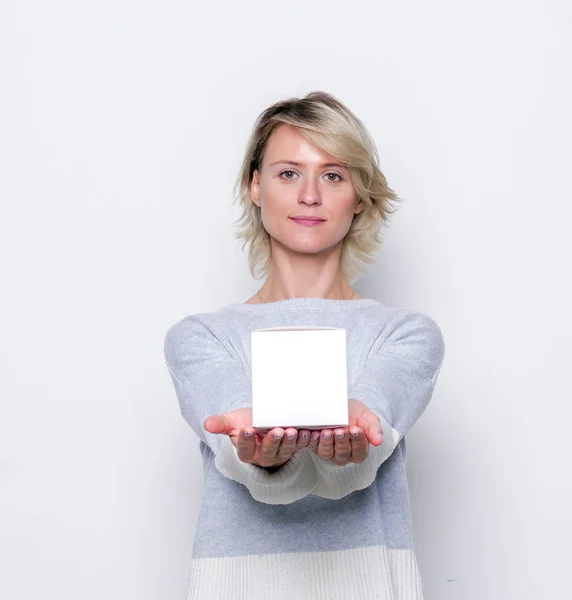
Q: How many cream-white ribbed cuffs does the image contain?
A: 2